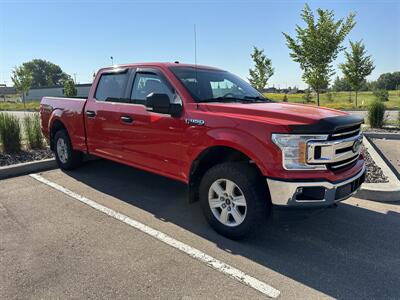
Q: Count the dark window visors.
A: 2